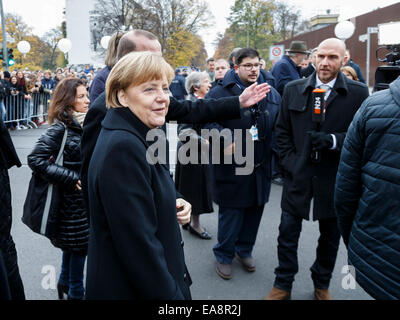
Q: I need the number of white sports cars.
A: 0